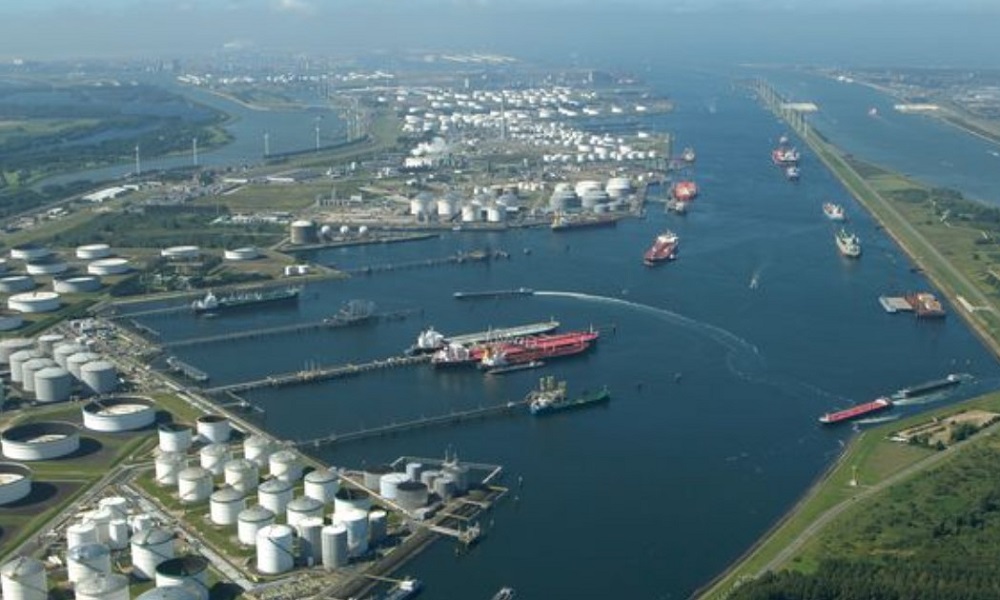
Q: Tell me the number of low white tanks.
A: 14